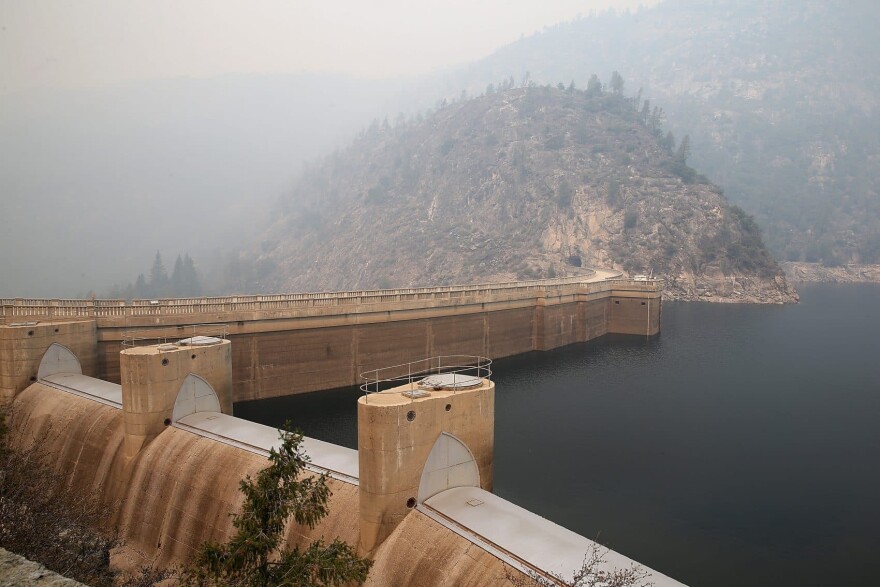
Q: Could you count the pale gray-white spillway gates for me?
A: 3